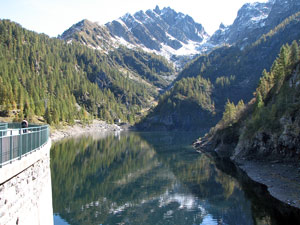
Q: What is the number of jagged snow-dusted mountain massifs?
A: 2